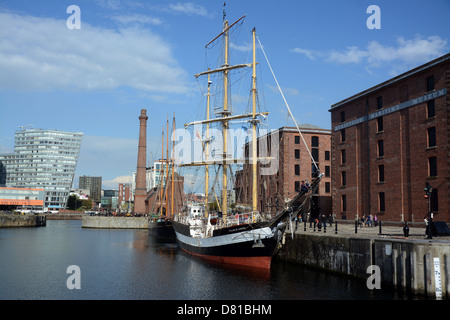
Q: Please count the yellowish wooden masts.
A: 3